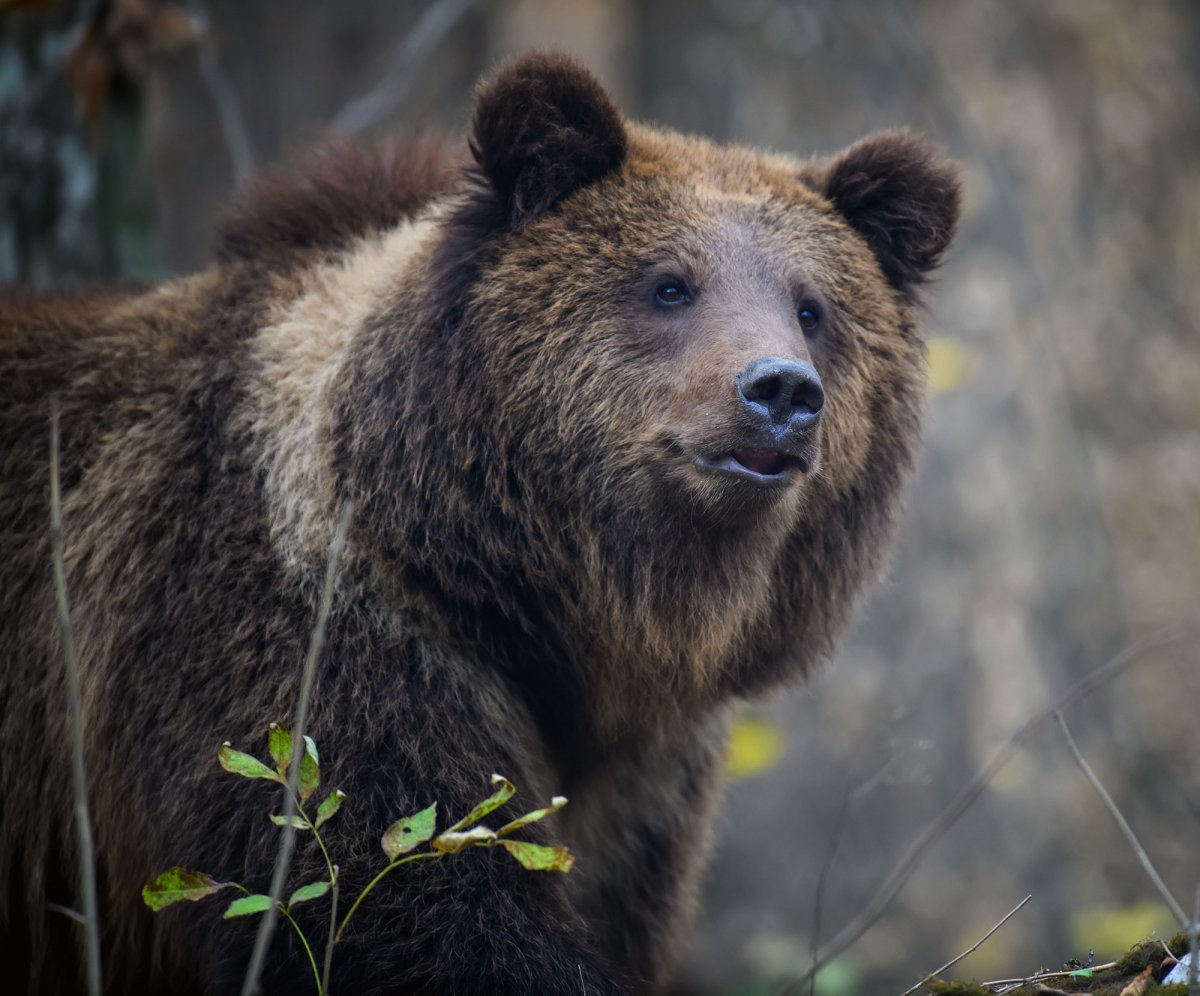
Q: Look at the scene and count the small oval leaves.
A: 13